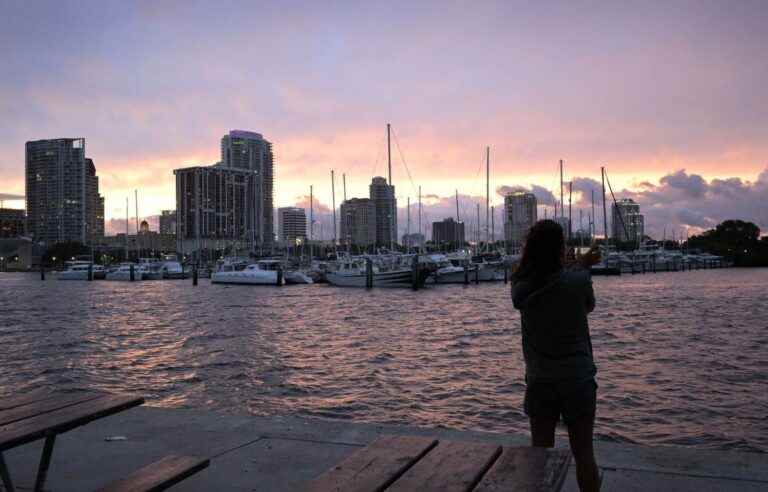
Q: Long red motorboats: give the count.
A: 0